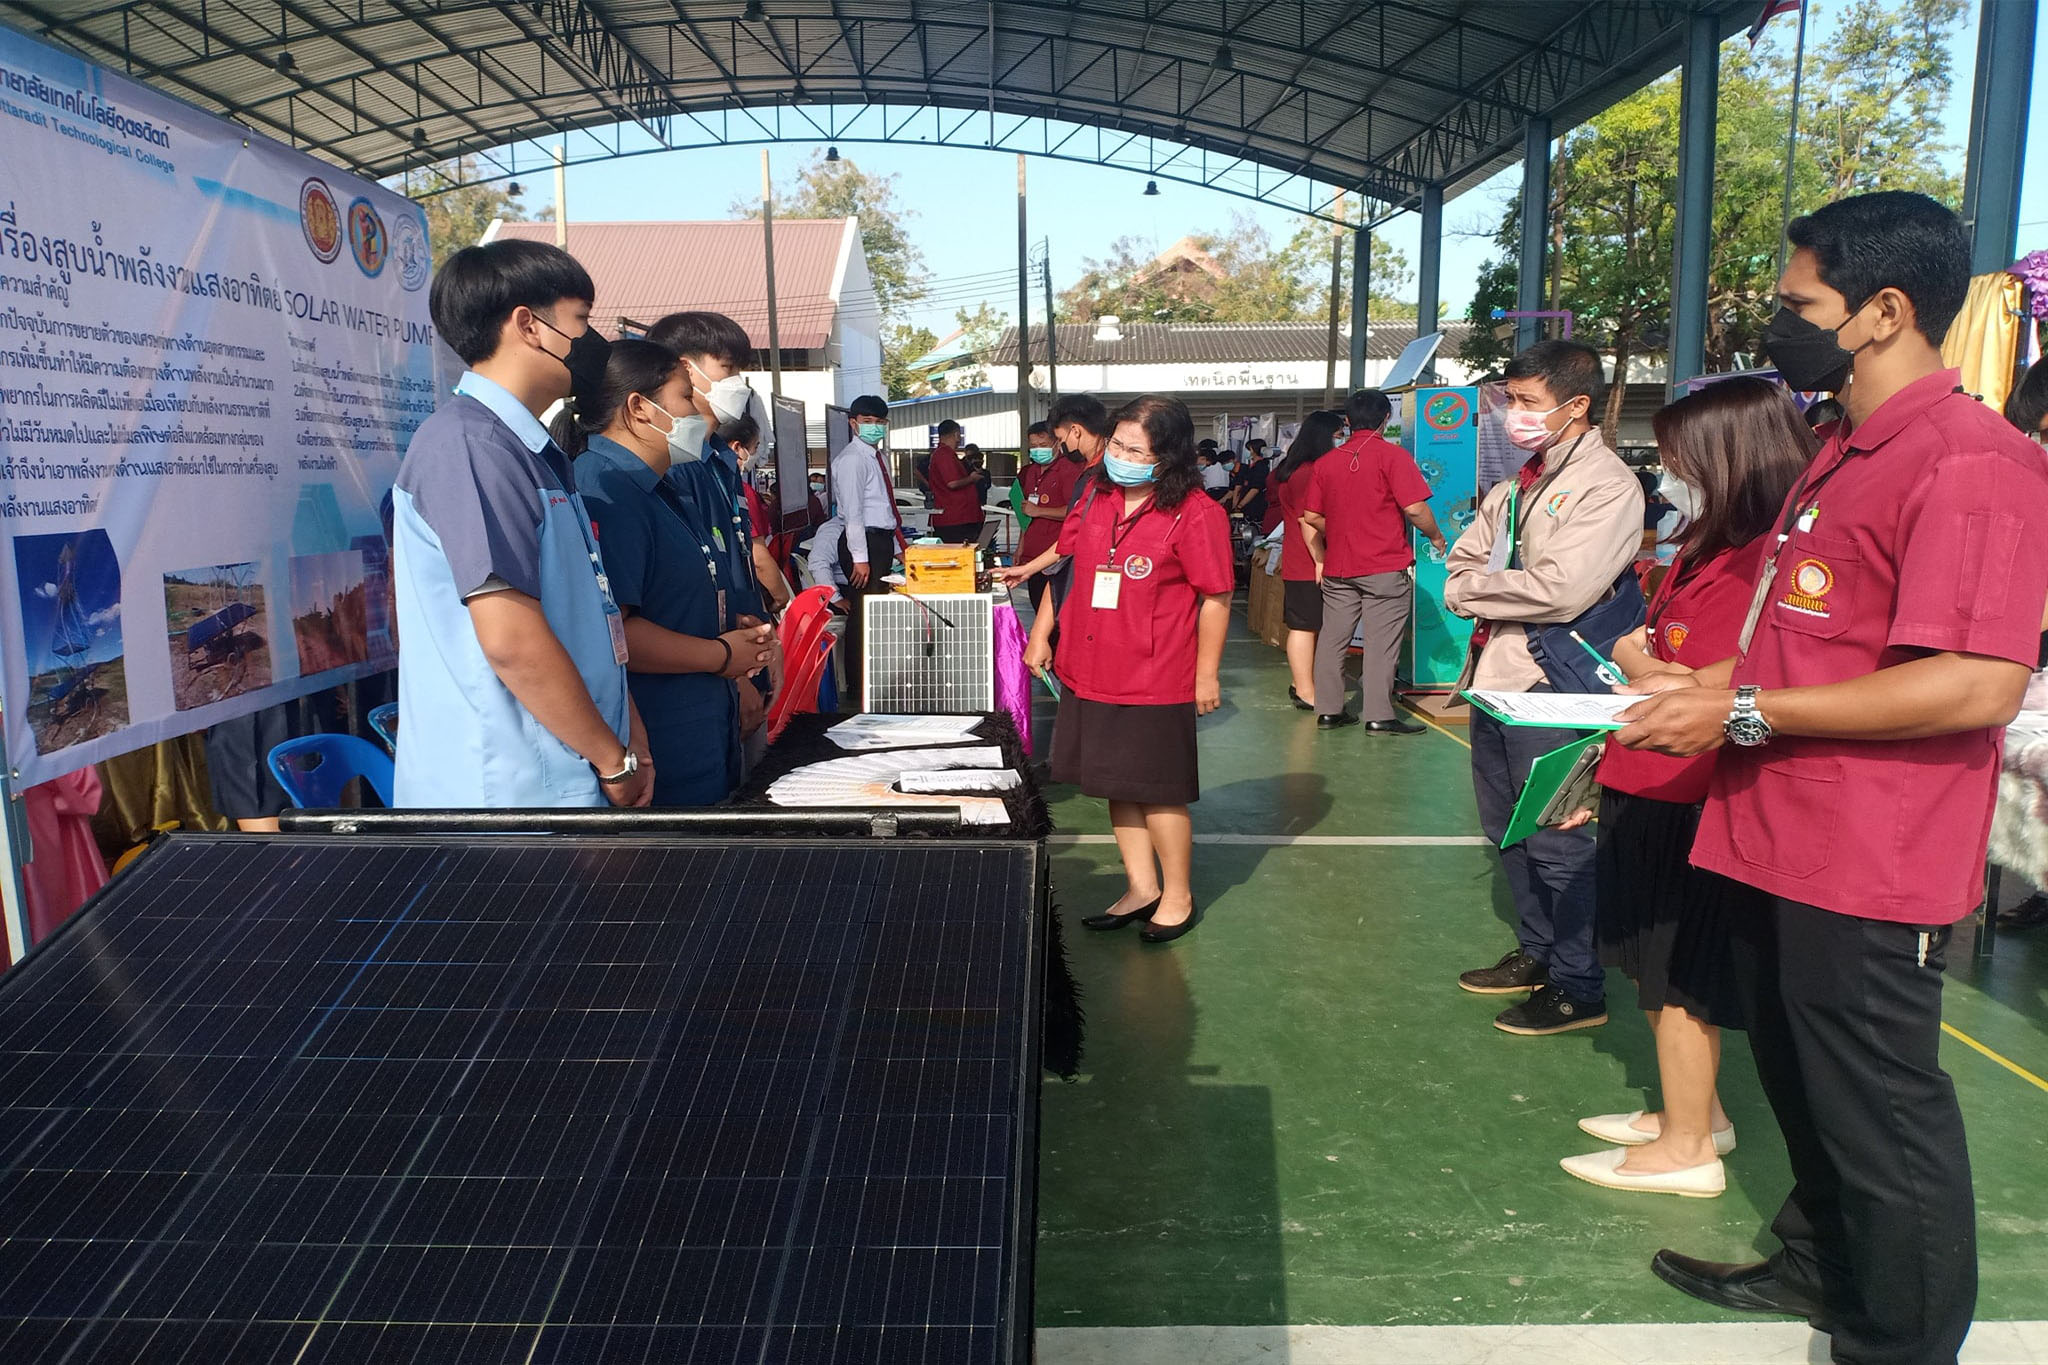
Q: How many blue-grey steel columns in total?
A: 5